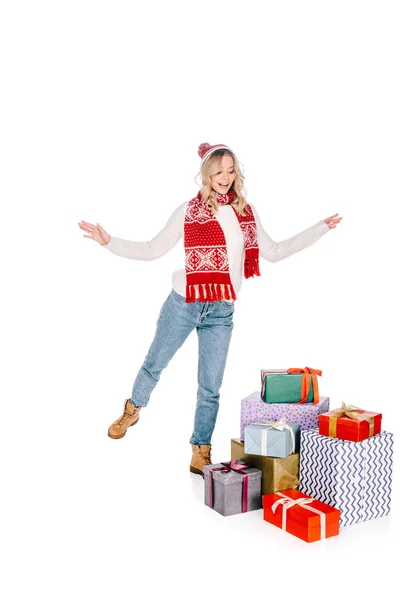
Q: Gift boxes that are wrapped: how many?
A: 8